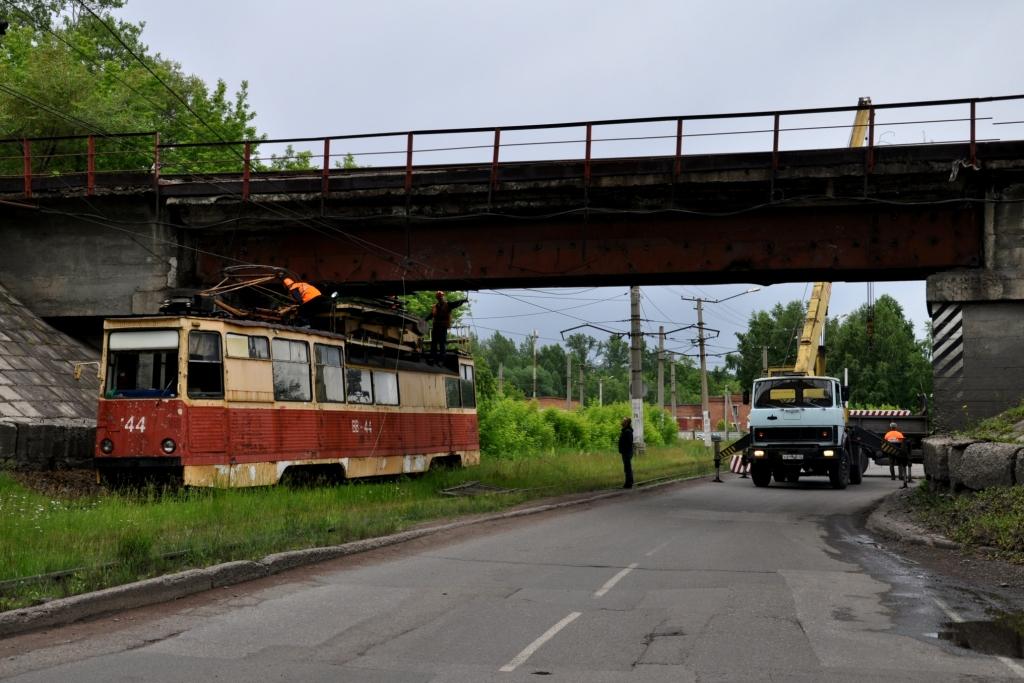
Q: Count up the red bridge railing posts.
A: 12